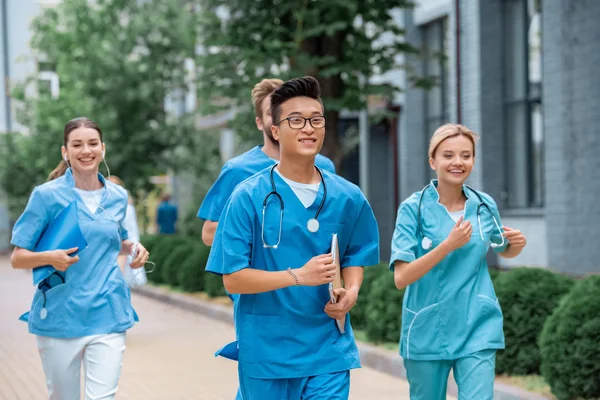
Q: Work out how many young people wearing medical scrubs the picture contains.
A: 4